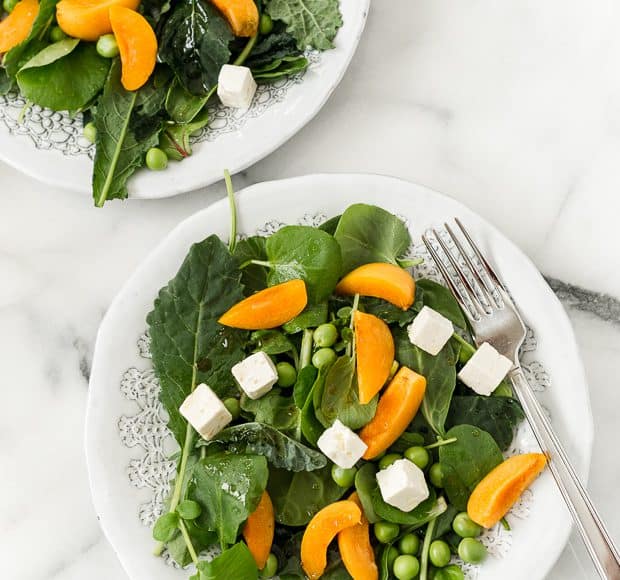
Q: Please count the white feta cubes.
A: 7